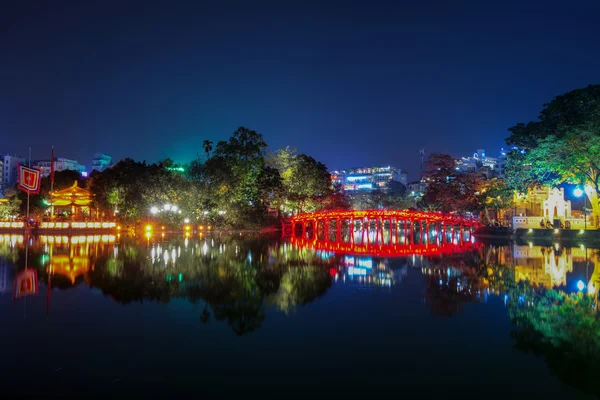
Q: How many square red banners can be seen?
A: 1